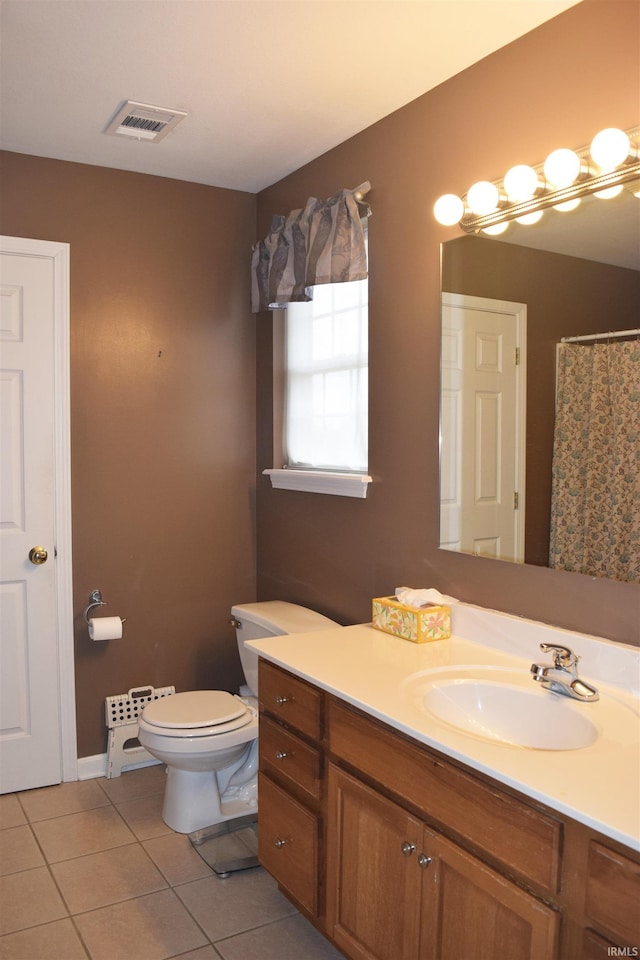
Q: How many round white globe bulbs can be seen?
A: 5